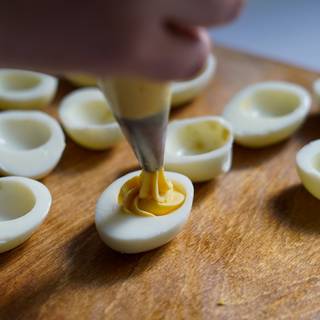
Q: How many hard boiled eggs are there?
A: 11